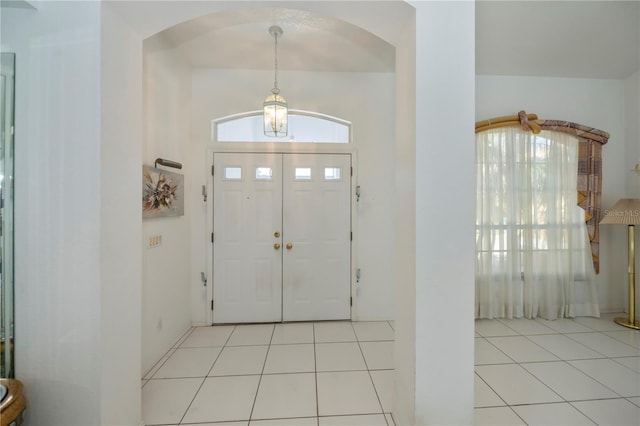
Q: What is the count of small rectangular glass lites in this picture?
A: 4